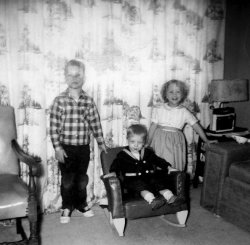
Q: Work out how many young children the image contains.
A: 3